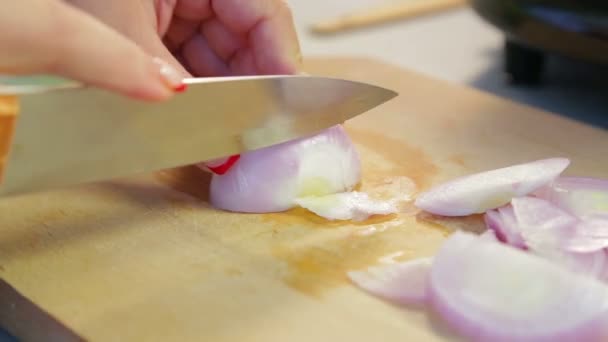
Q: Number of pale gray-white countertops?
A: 1